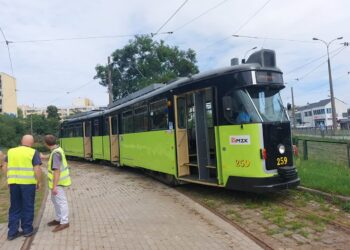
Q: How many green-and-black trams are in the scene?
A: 1